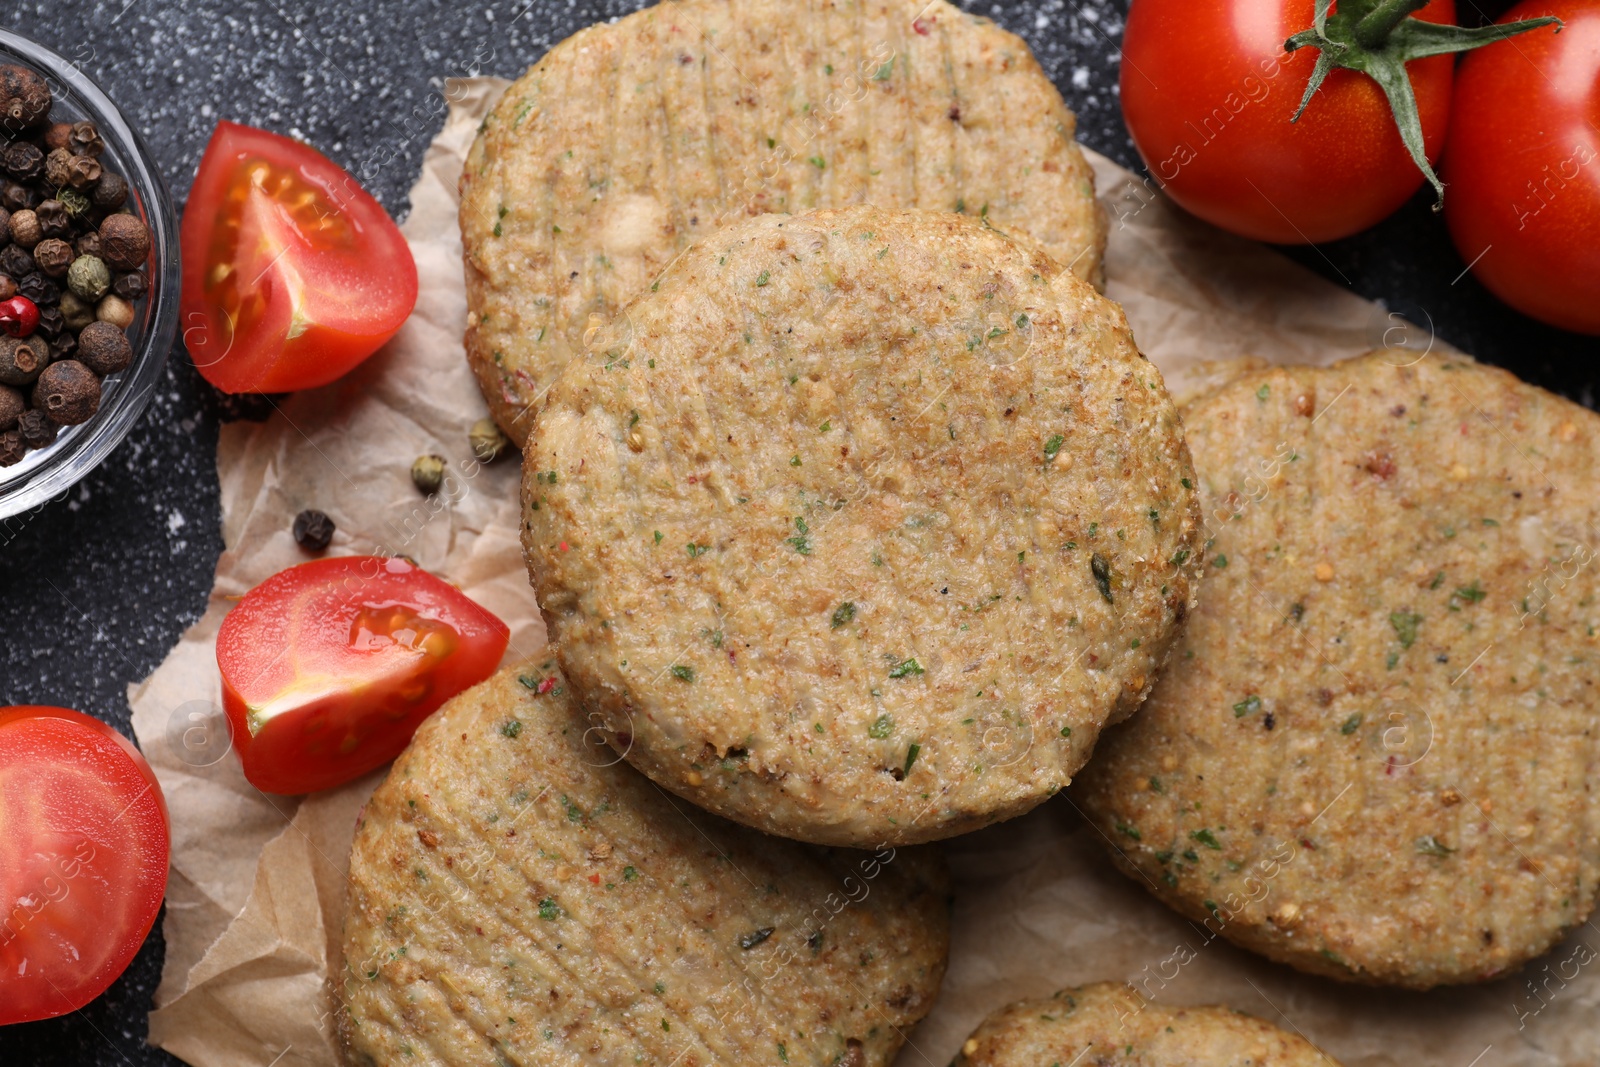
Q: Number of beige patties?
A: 5